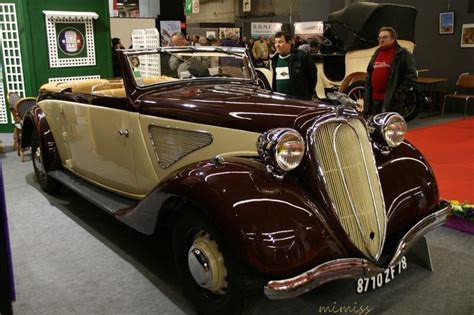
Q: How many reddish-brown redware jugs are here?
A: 0